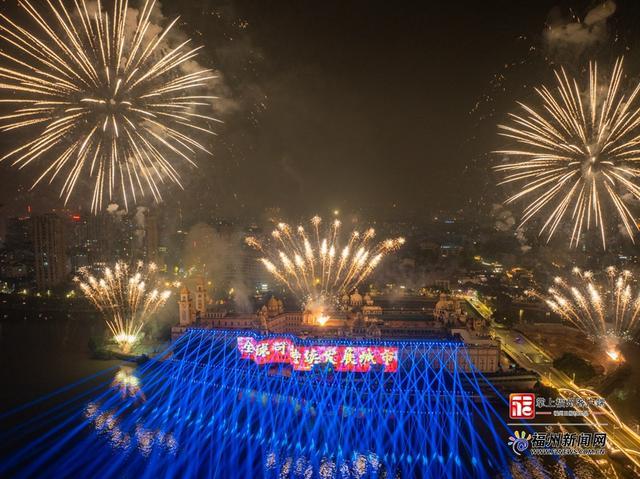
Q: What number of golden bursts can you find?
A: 5